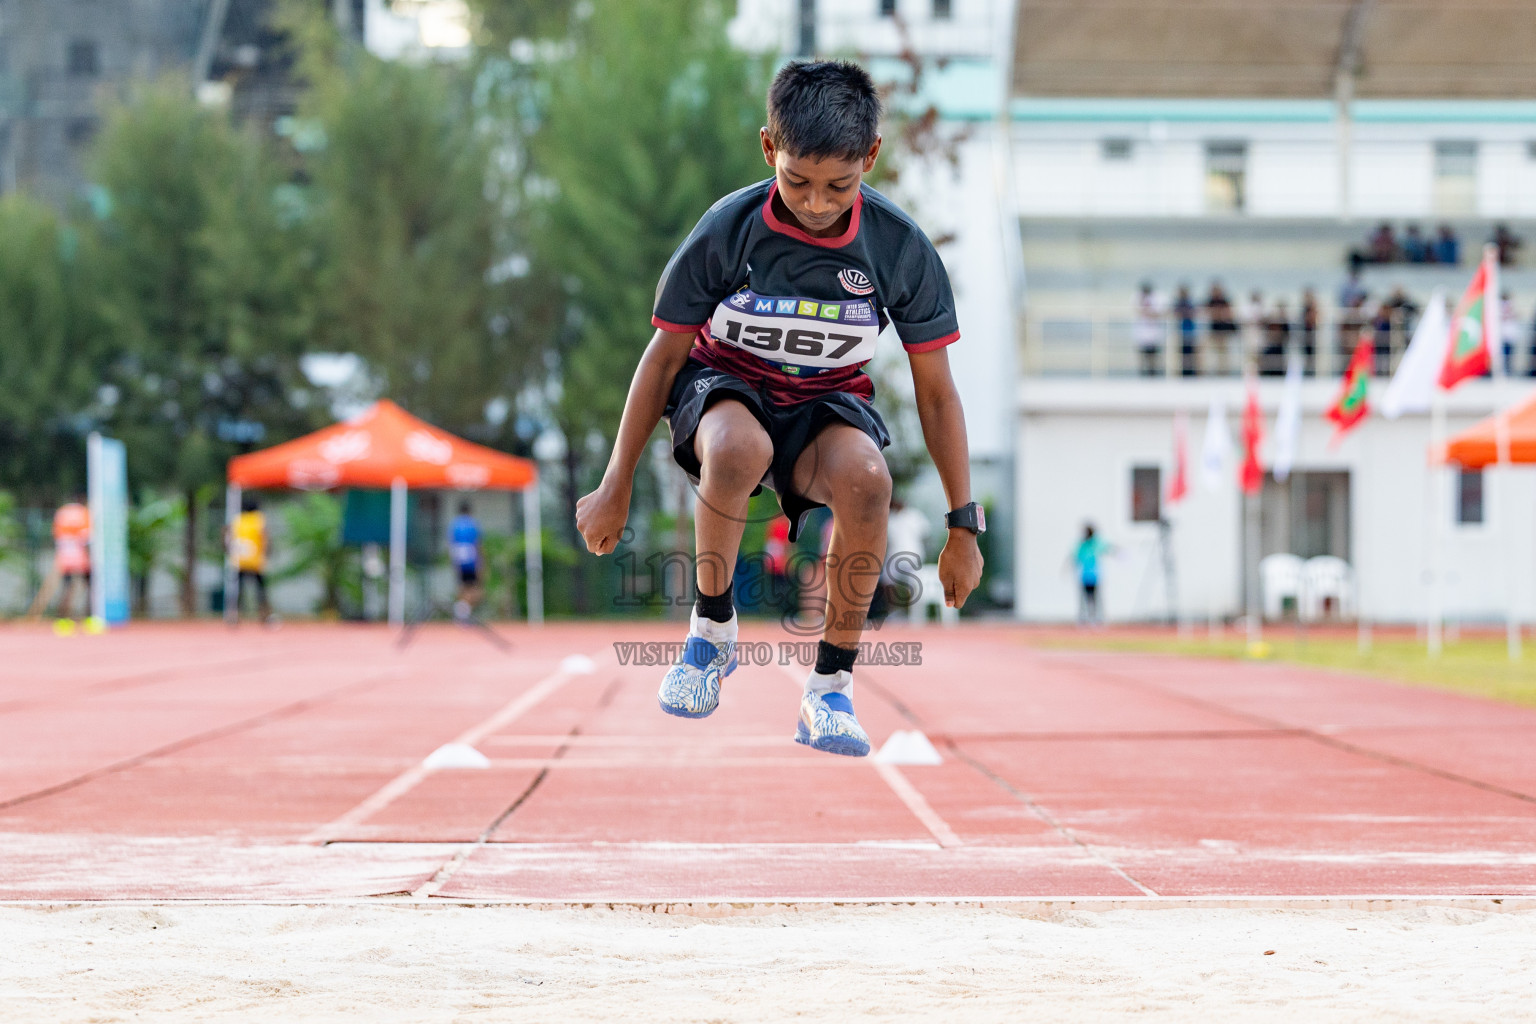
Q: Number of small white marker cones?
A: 3